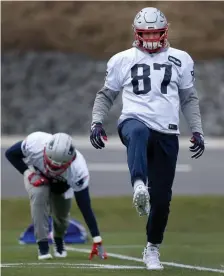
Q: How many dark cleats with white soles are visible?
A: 2